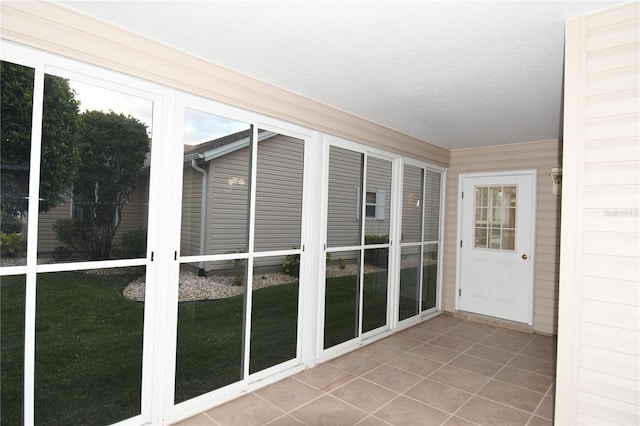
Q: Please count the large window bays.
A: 4